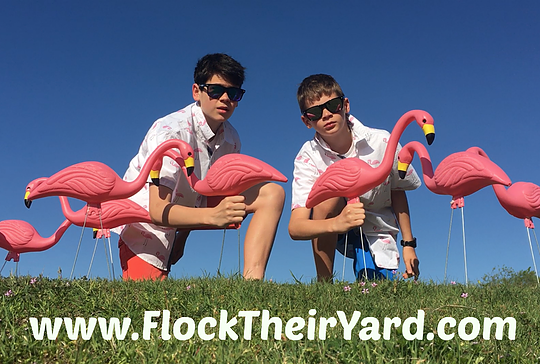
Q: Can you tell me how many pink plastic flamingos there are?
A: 7